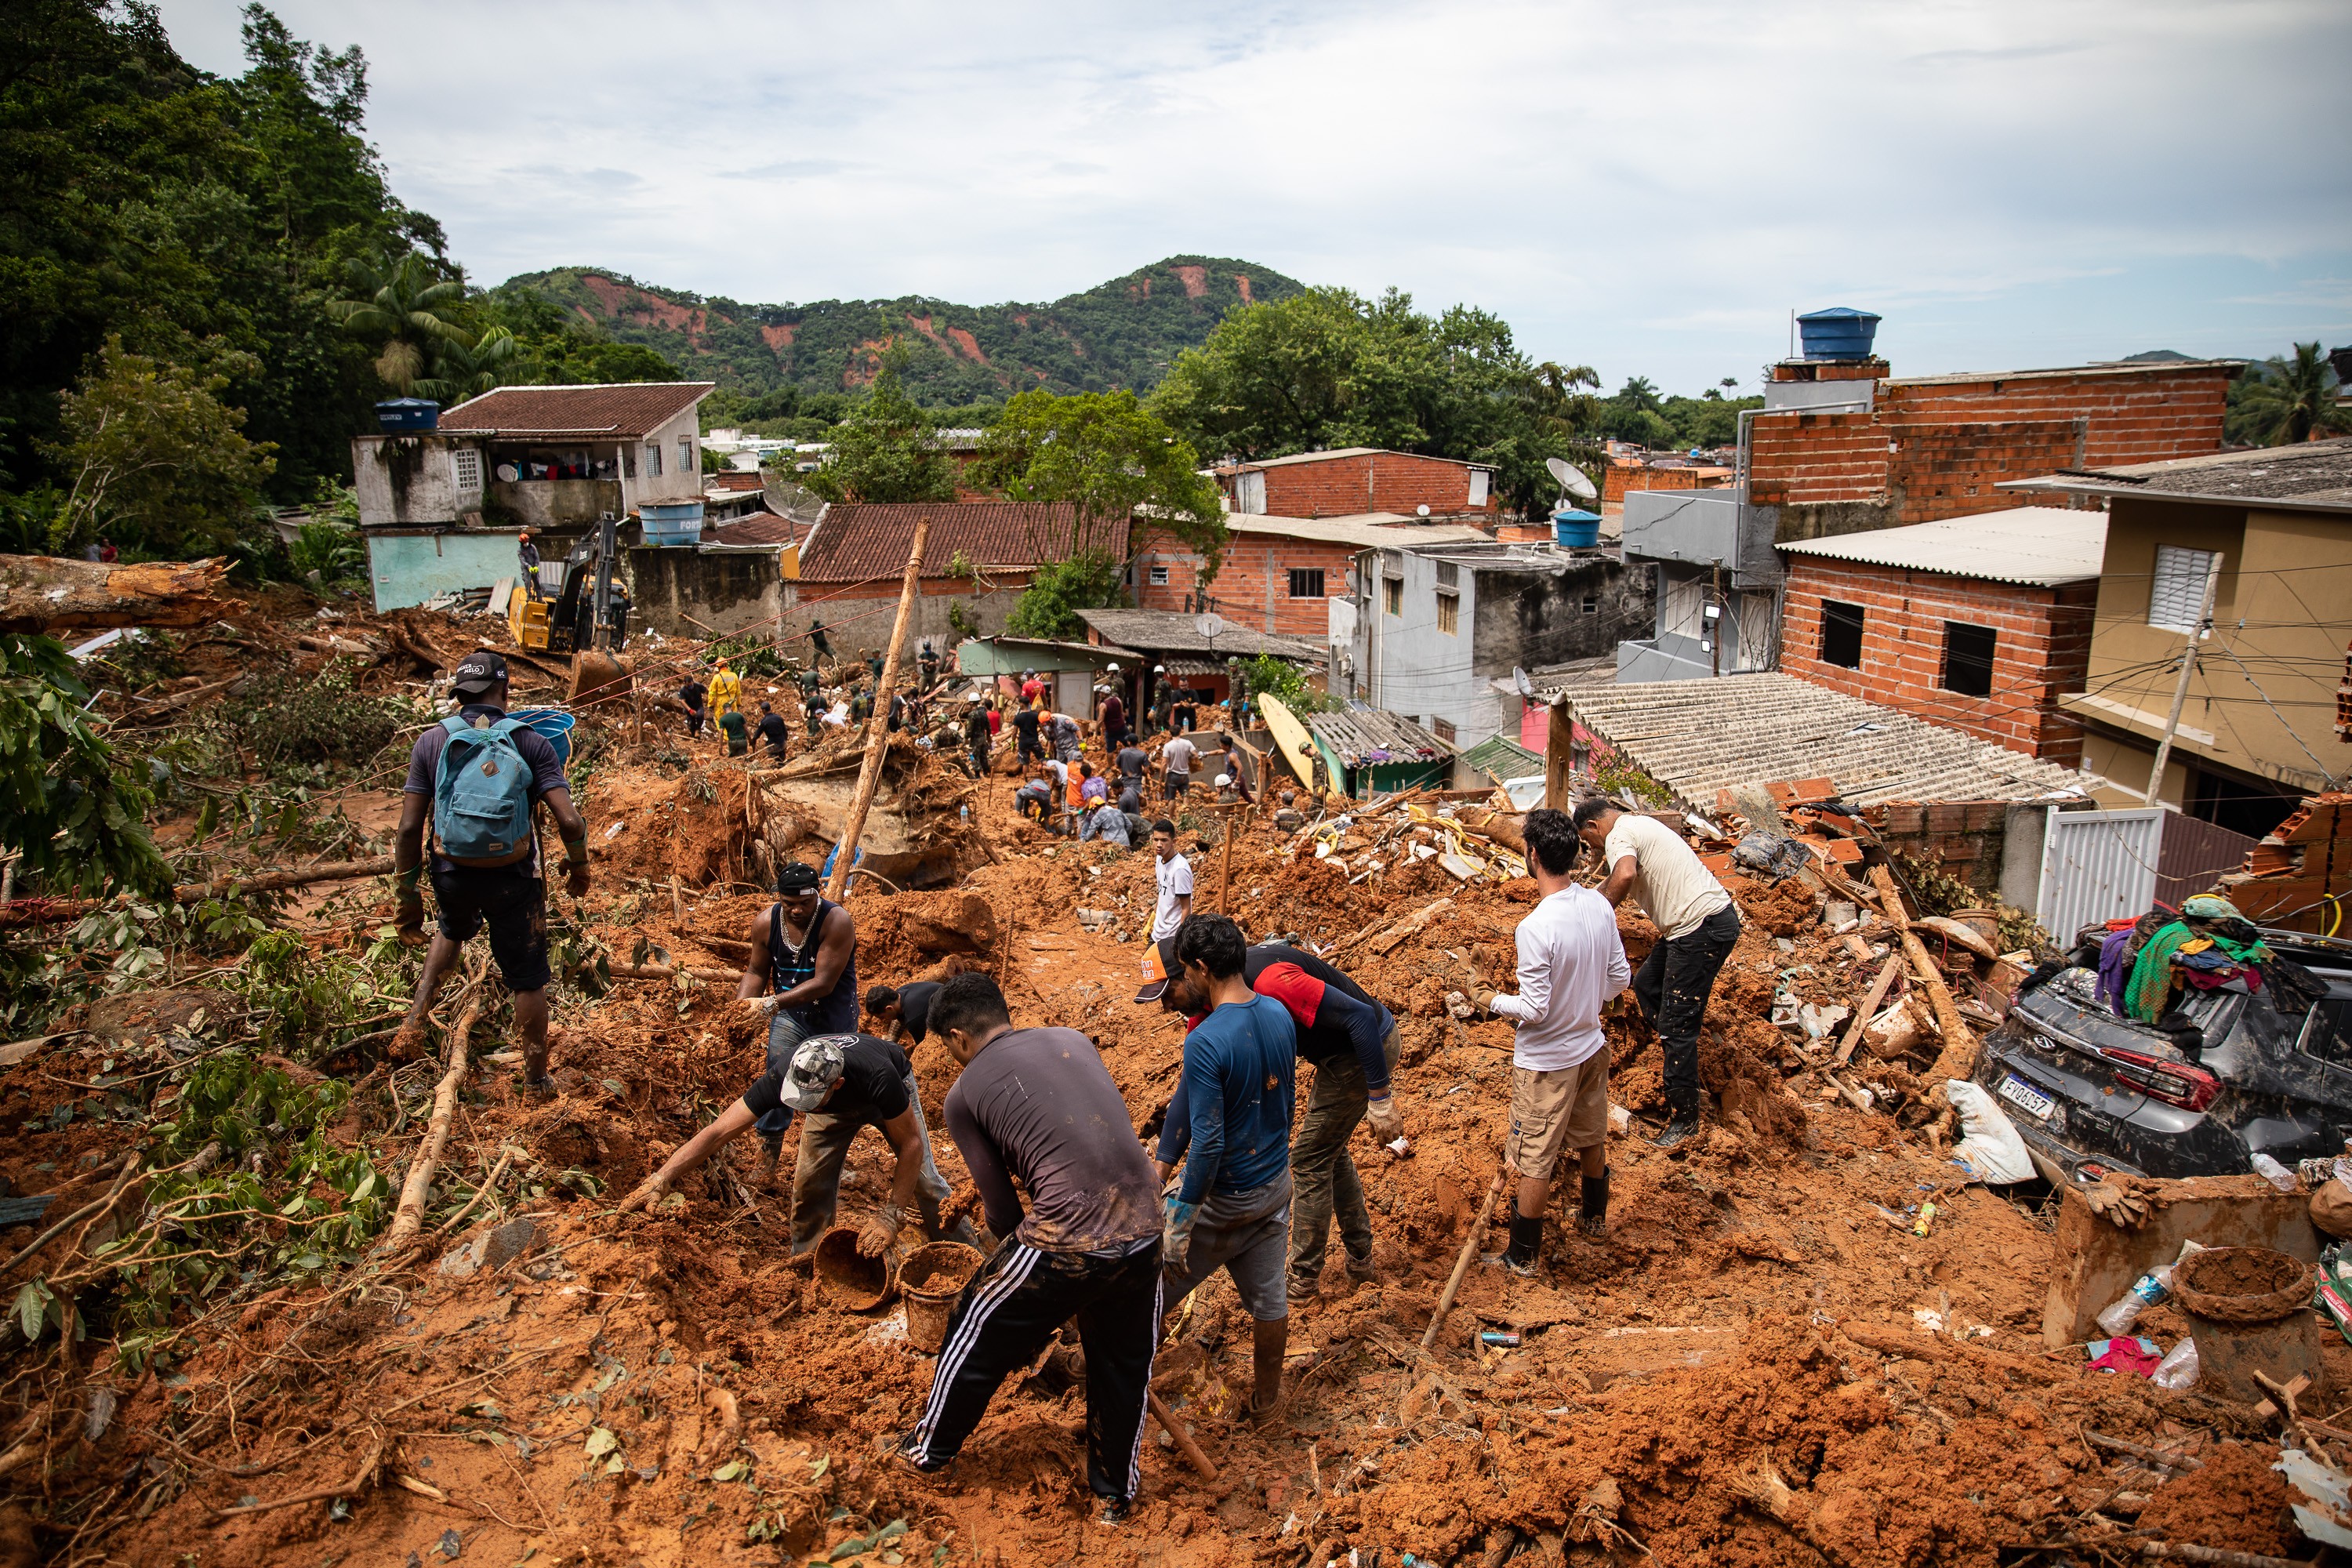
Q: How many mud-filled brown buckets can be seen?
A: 3